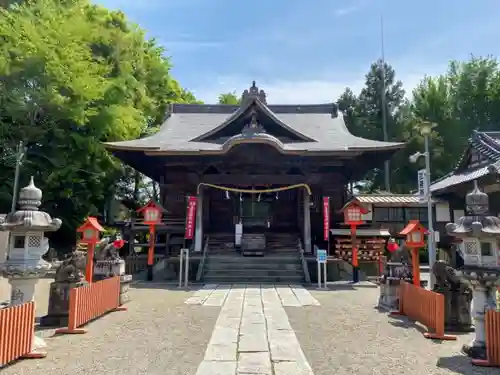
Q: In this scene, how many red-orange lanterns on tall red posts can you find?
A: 4